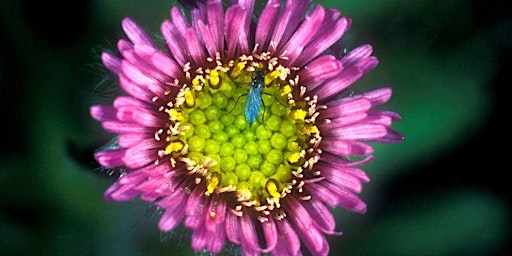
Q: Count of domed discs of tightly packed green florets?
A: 1